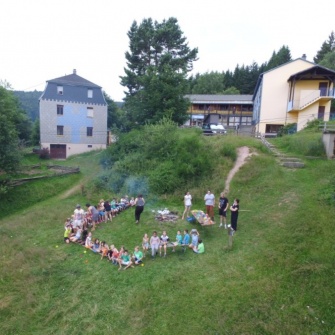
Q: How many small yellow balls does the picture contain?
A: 3